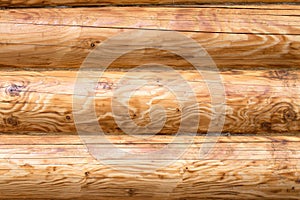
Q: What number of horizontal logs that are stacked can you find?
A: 3